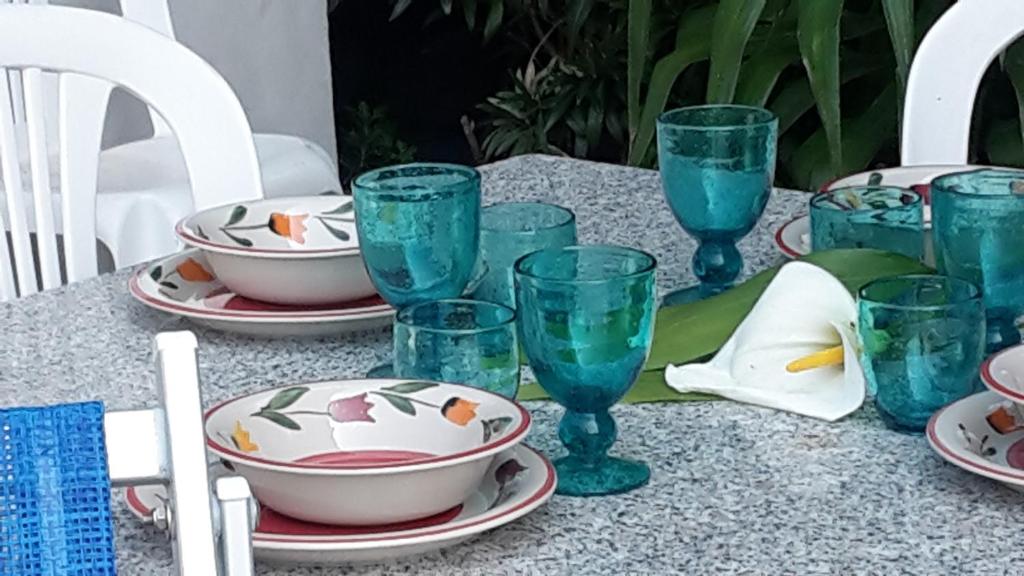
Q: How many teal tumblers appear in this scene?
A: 4